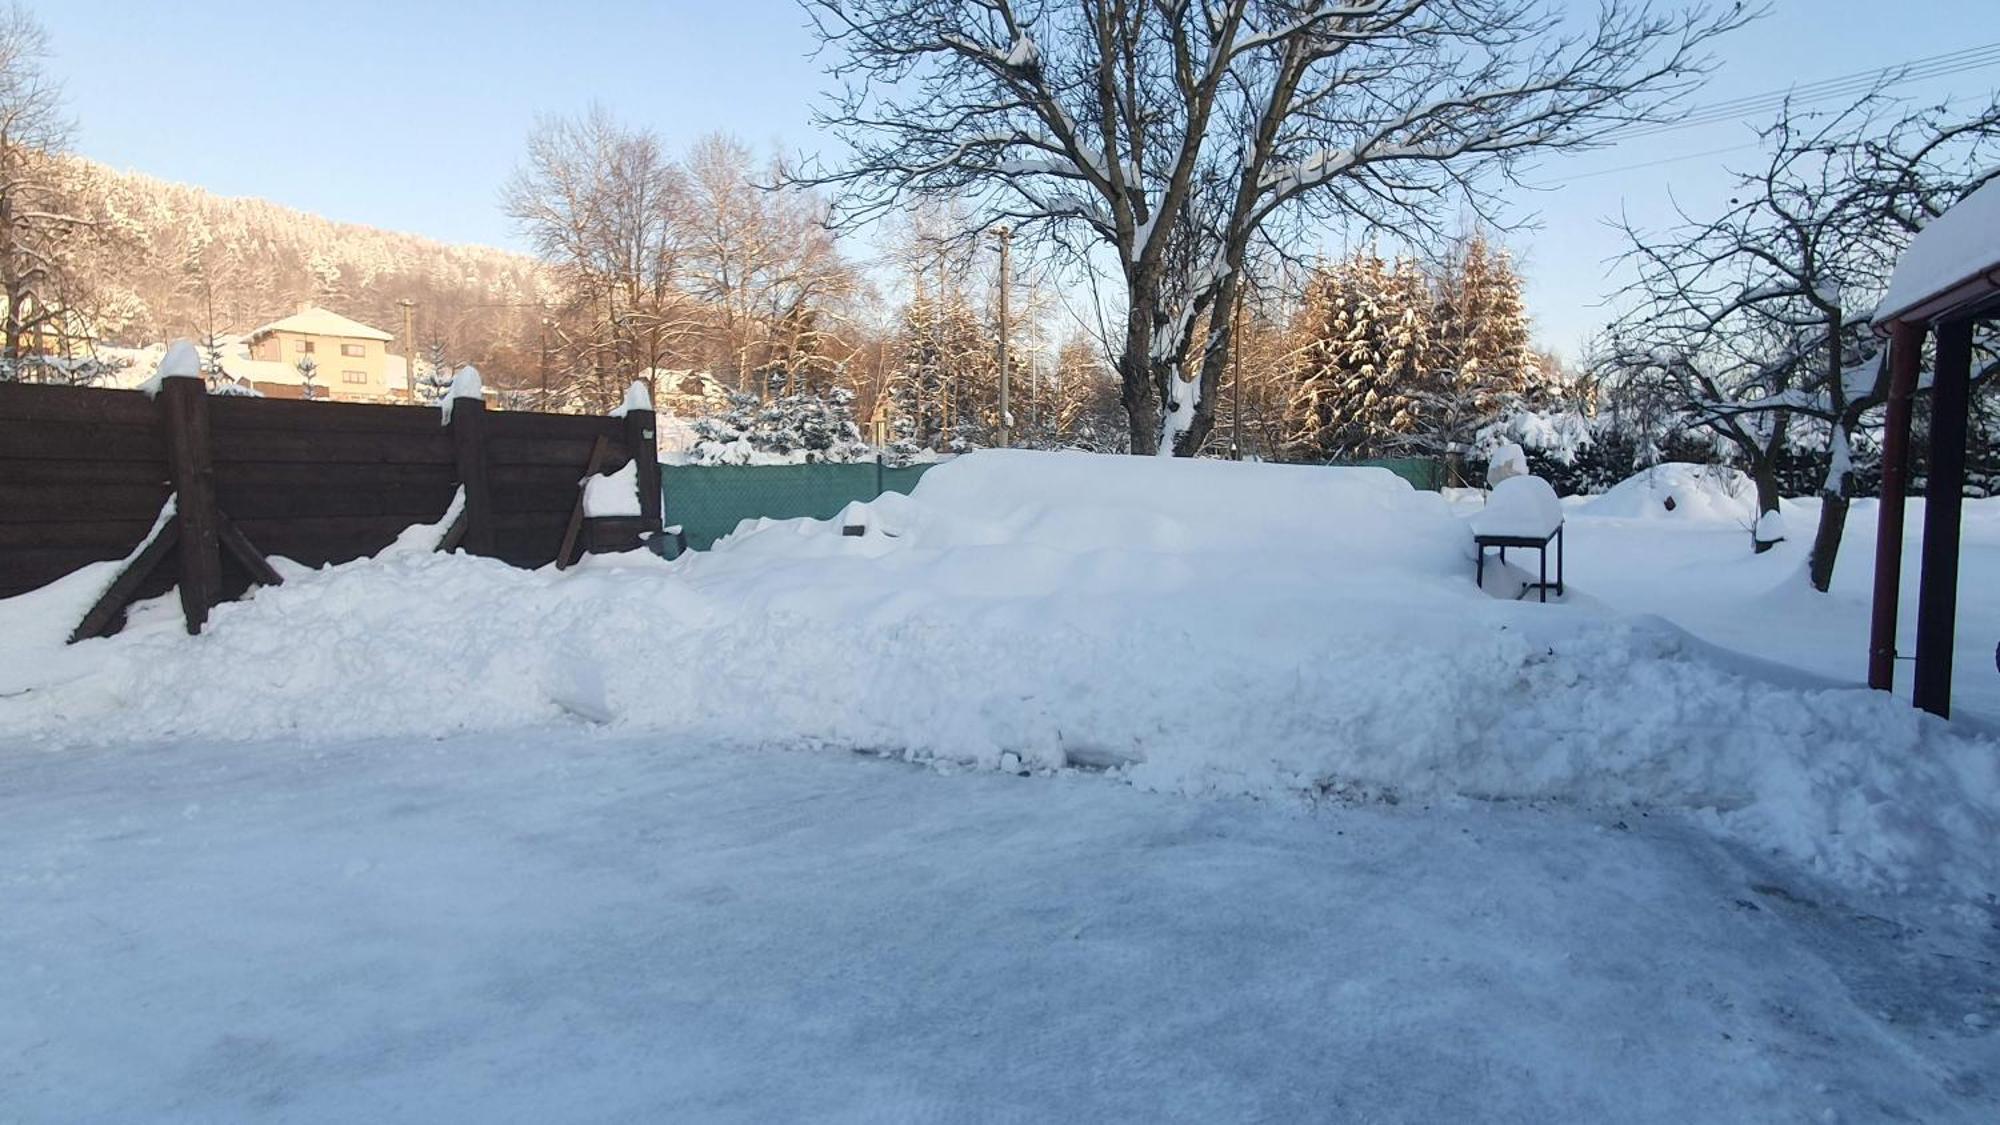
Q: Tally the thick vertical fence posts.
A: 3